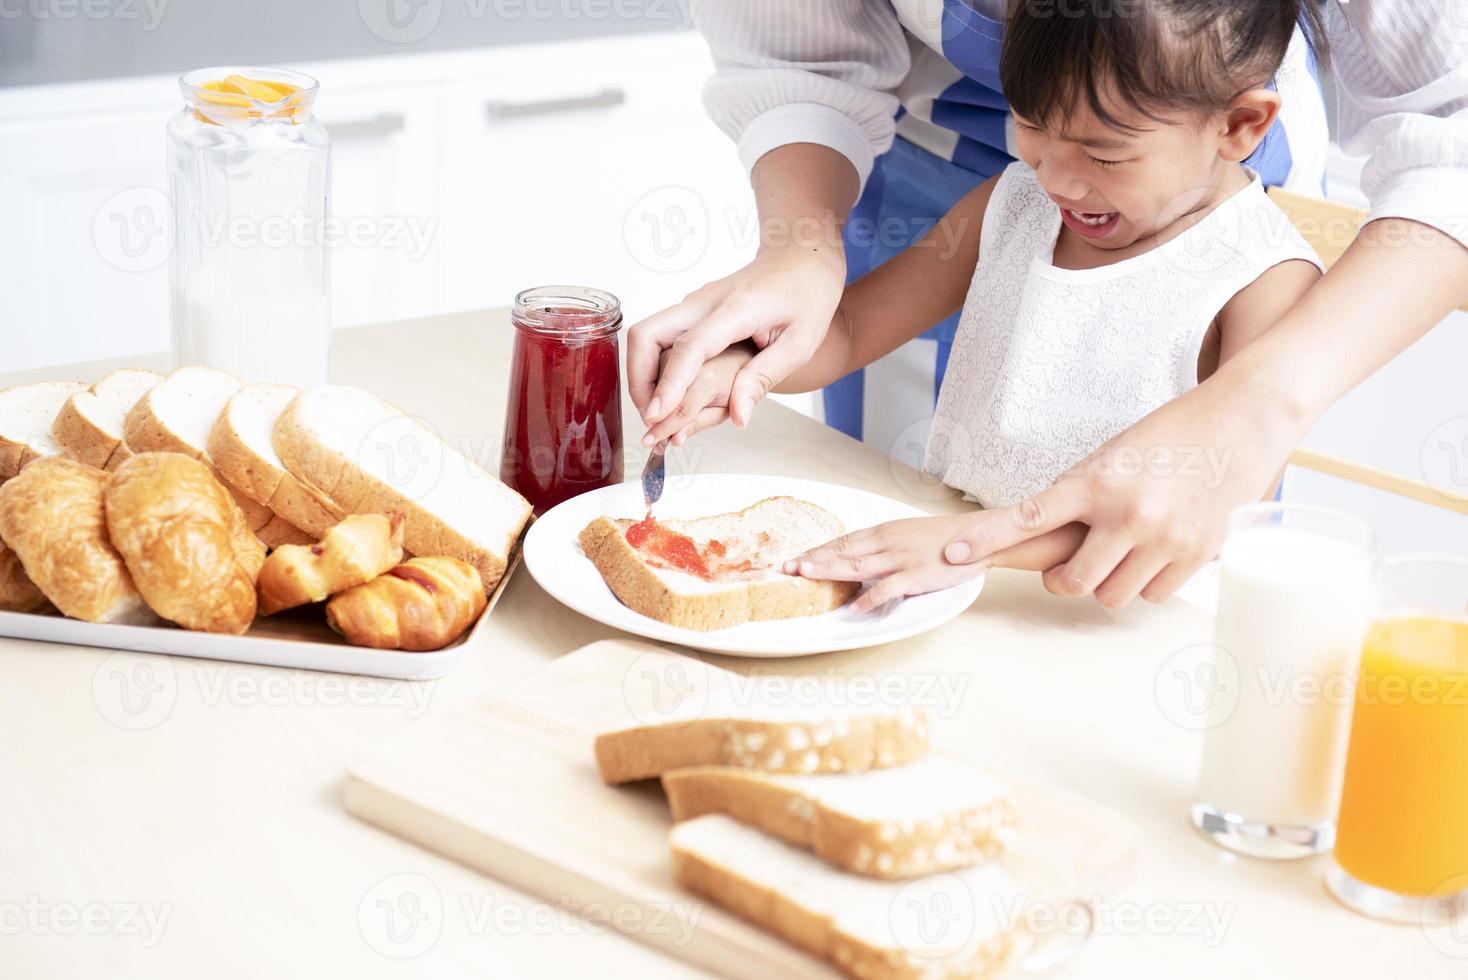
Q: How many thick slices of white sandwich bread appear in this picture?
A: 9